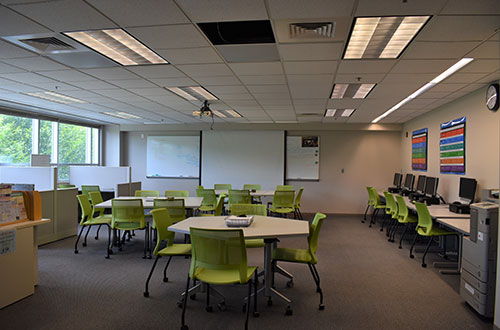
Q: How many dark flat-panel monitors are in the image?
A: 5